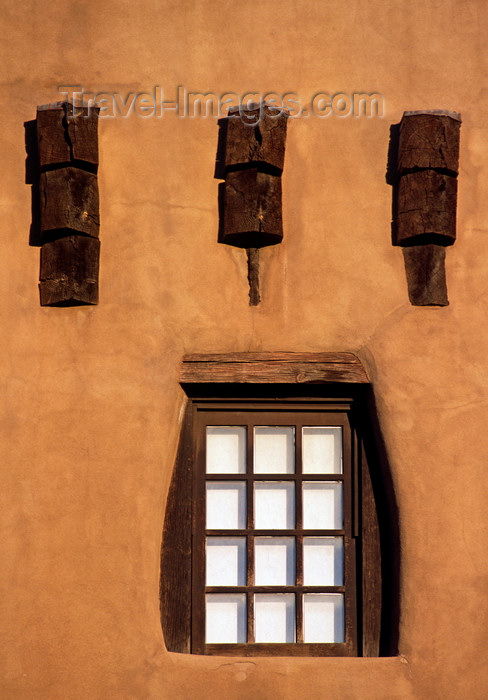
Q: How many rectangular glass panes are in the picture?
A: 12